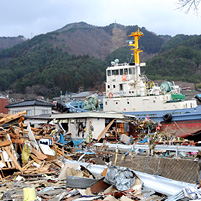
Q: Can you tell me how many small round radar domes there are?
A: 2